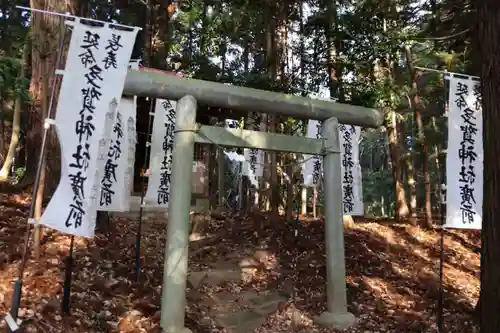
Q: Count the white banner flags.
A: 7